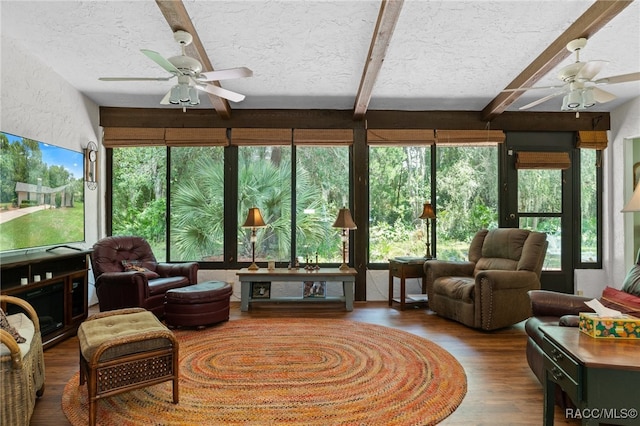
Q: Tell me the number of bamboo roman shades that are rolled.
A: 8